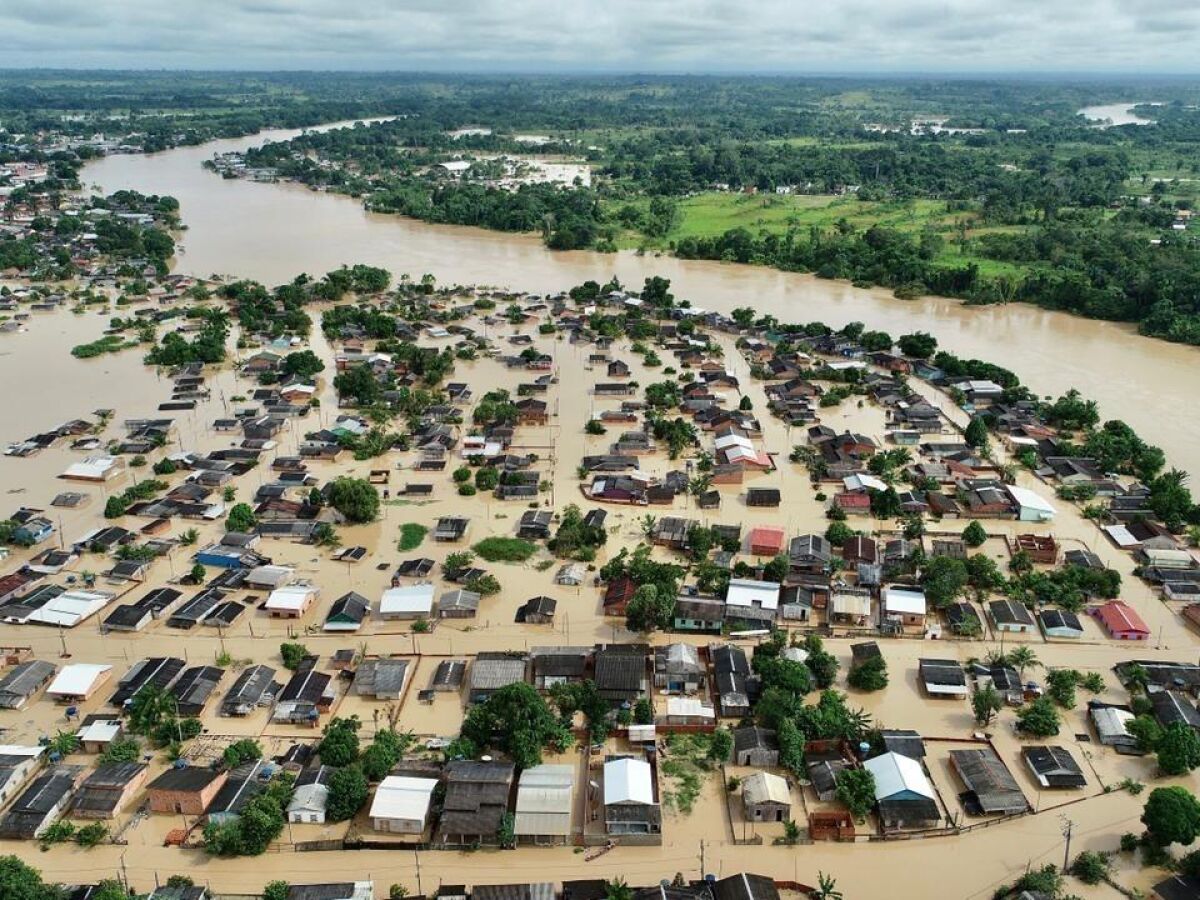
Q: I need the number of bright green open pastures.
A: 1